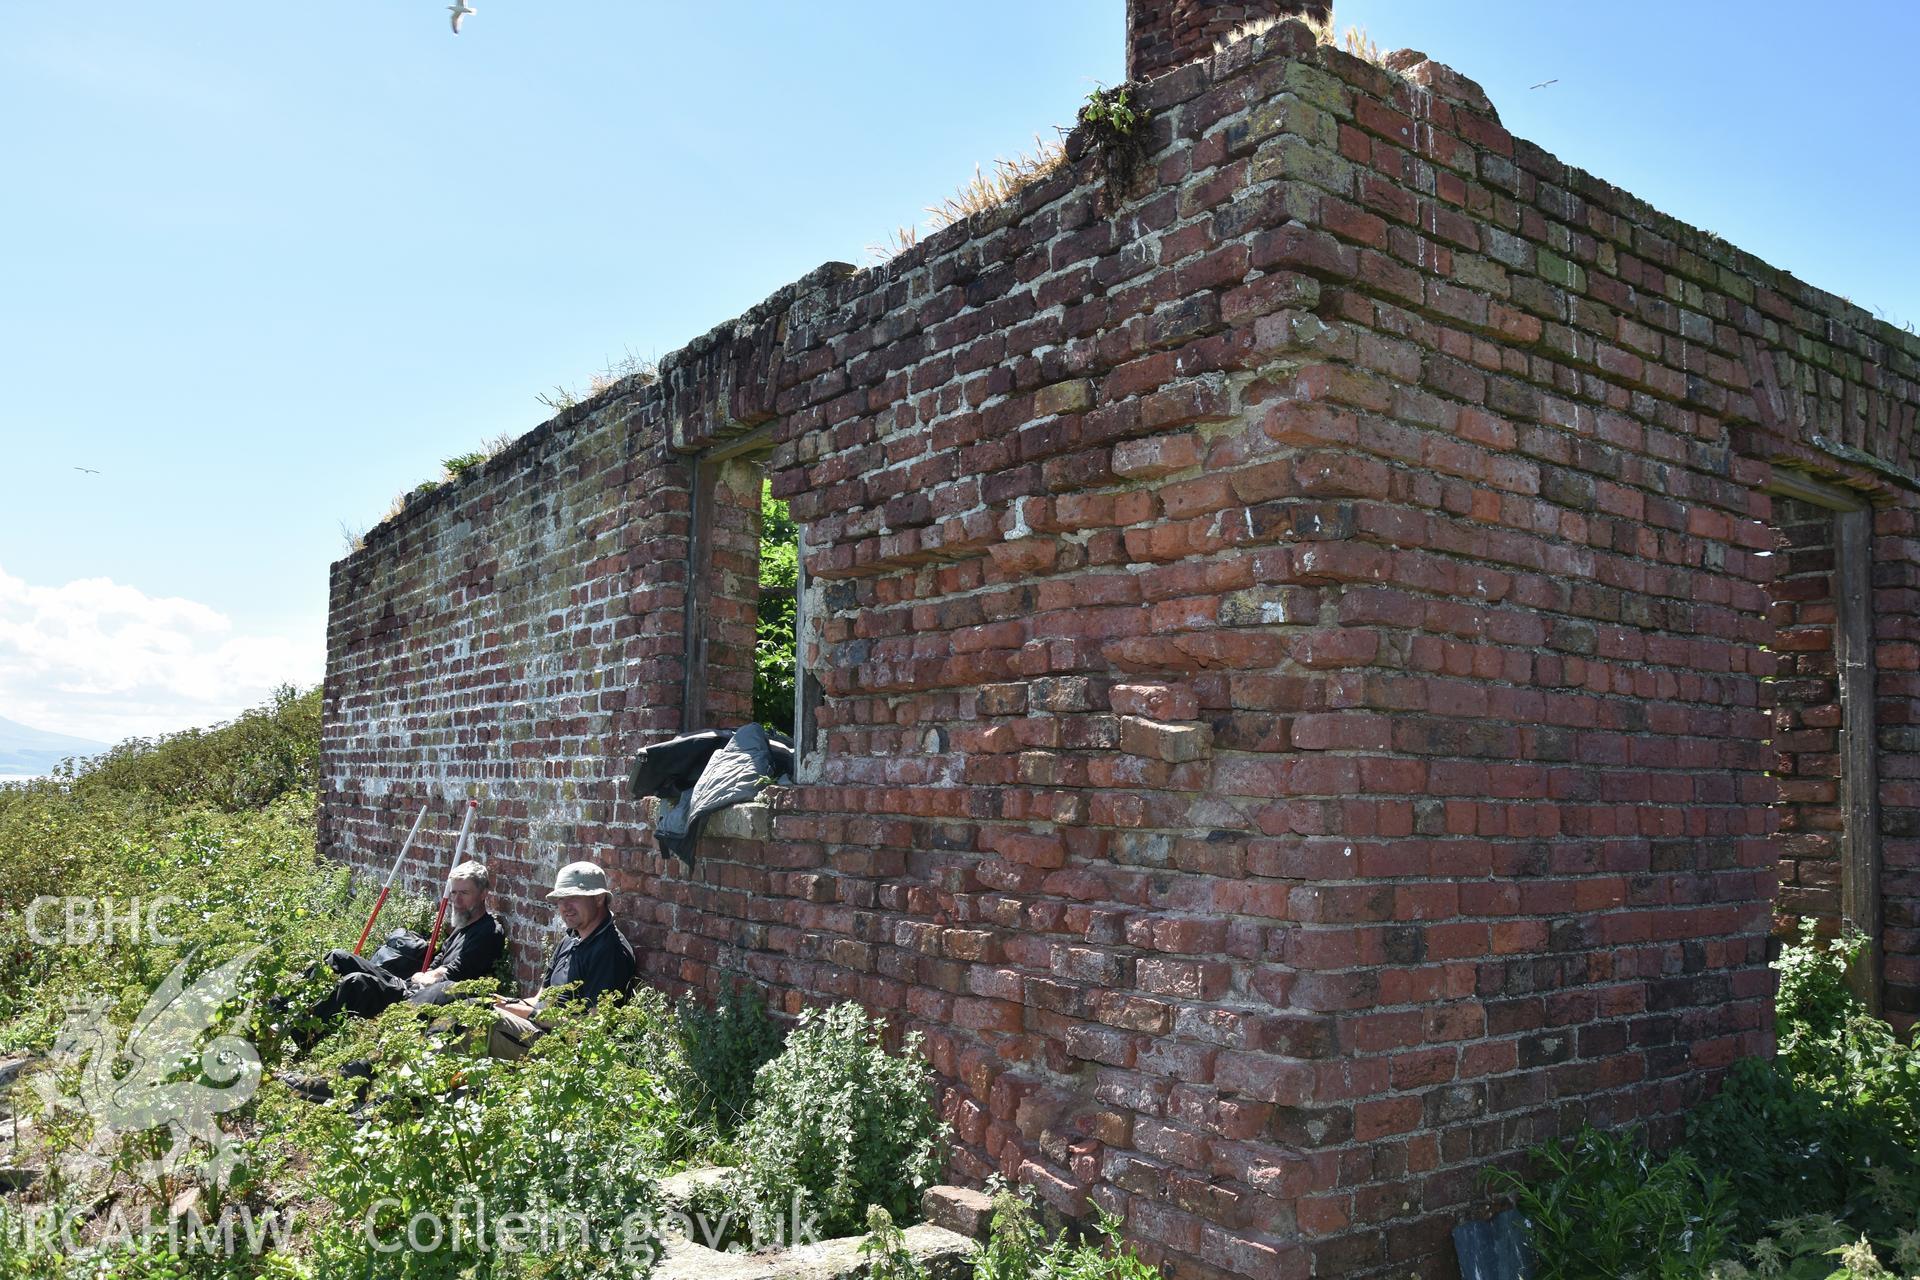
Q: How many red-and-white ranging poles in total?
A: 2